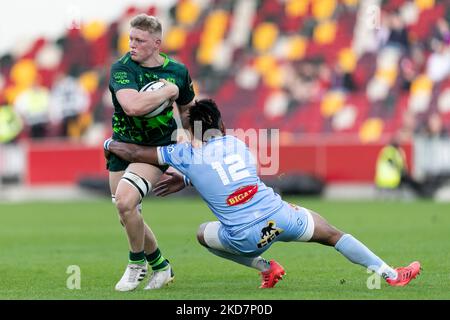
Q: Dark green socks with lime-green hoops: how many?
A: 2